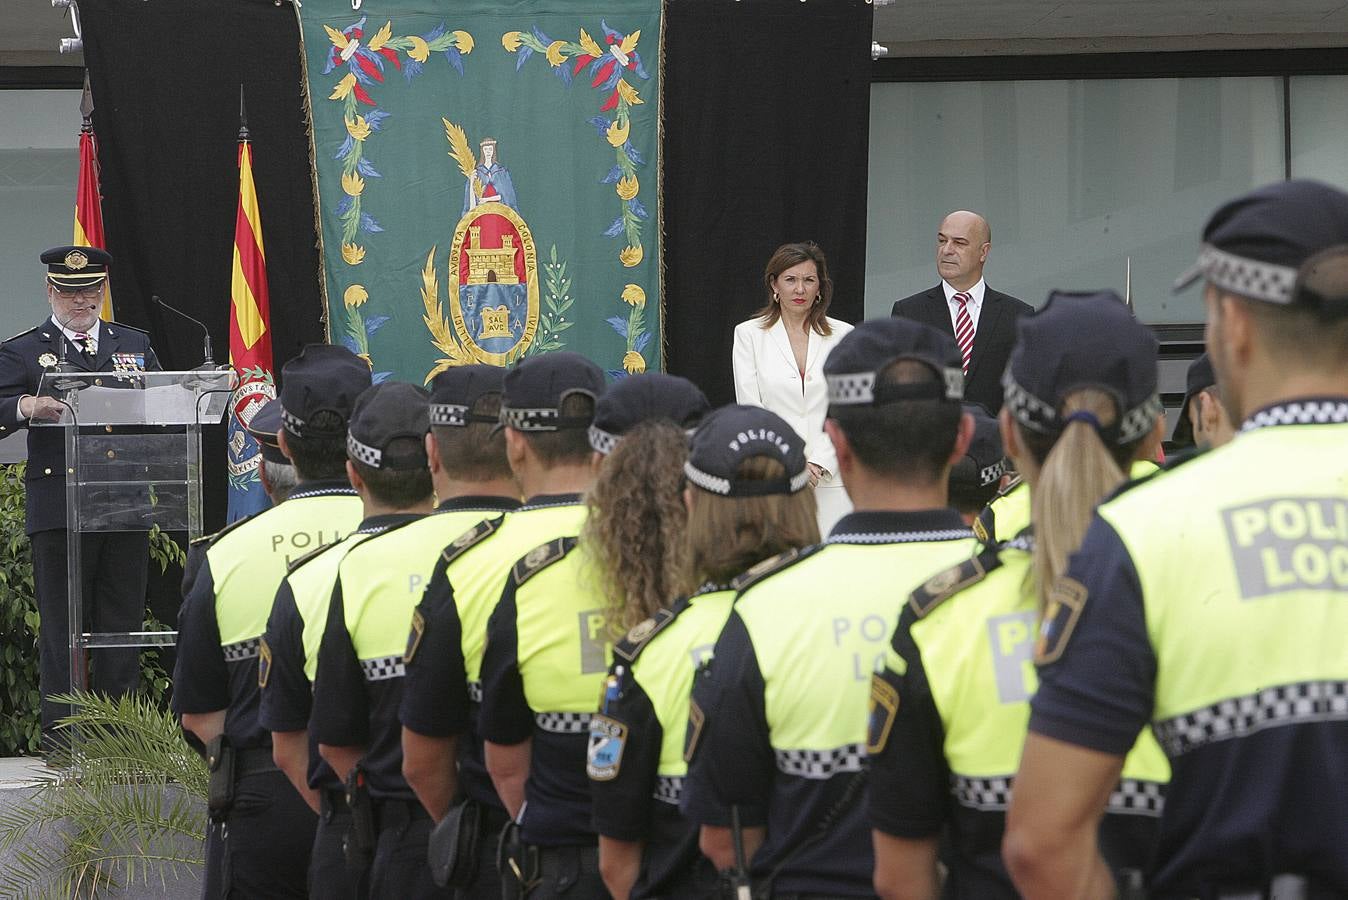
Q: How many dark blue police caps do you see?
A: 13